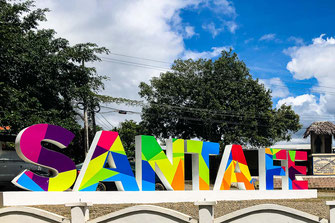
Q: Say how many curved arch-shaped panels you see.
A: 3